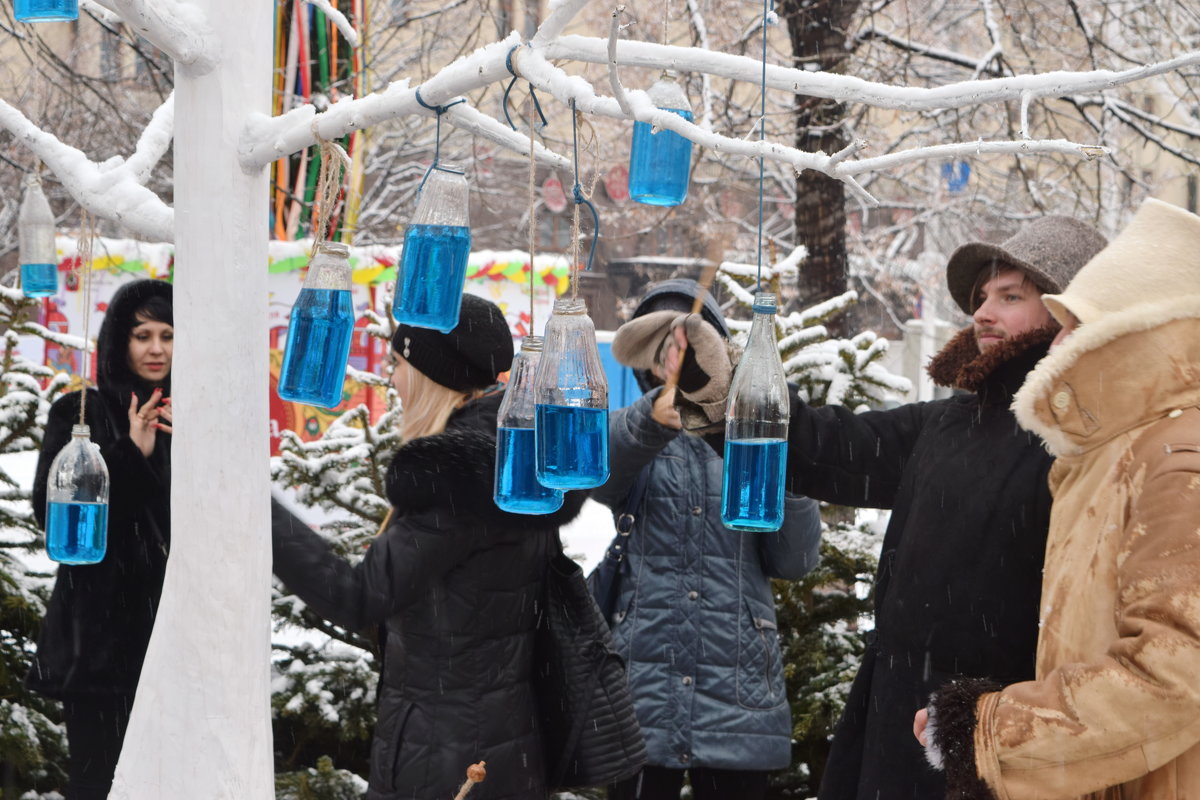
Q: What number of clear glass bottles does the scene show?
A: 9